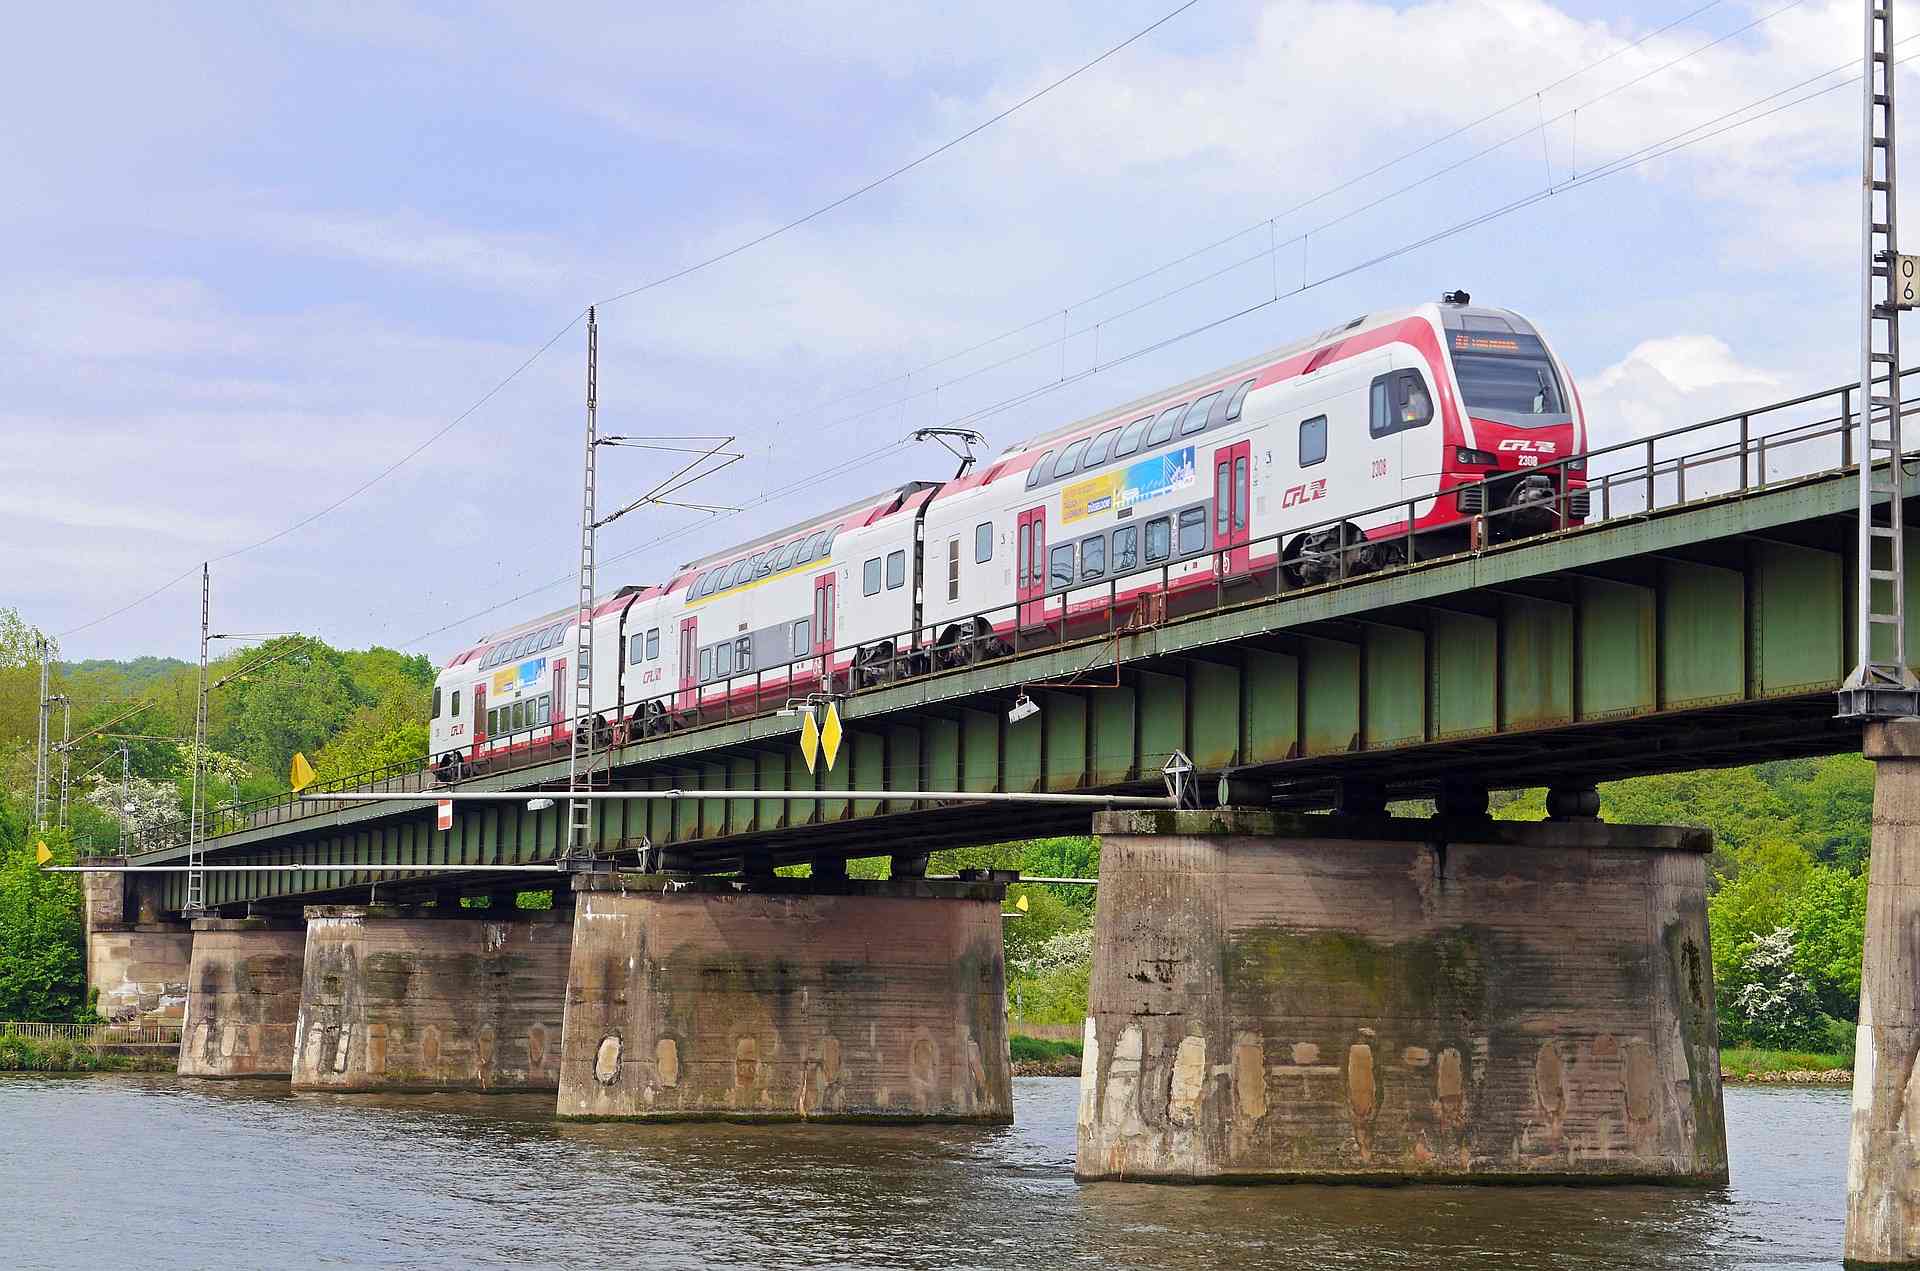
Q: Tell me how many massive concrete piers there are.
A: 5